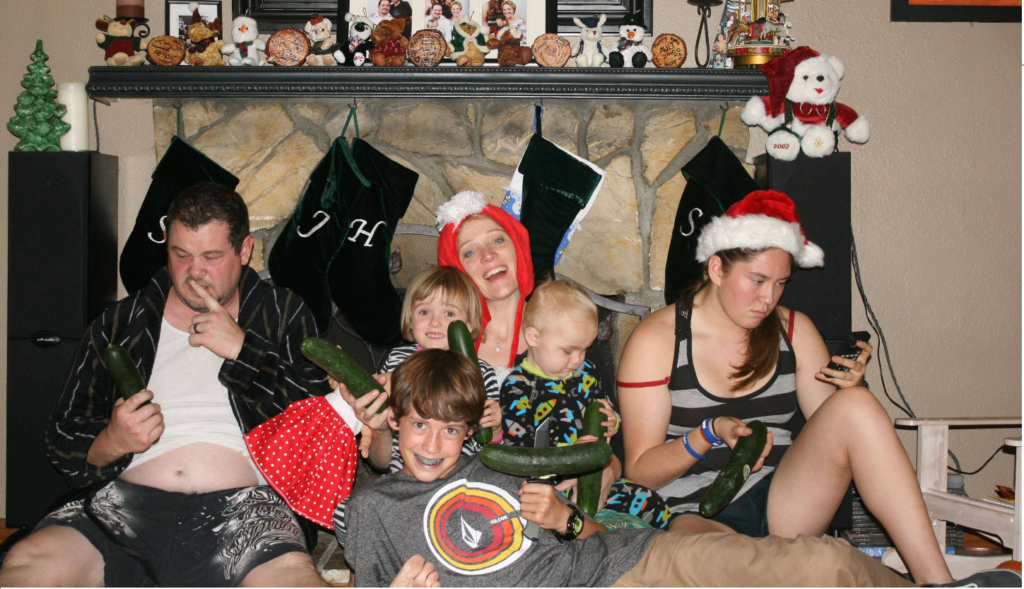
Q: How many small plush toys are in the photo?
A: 10